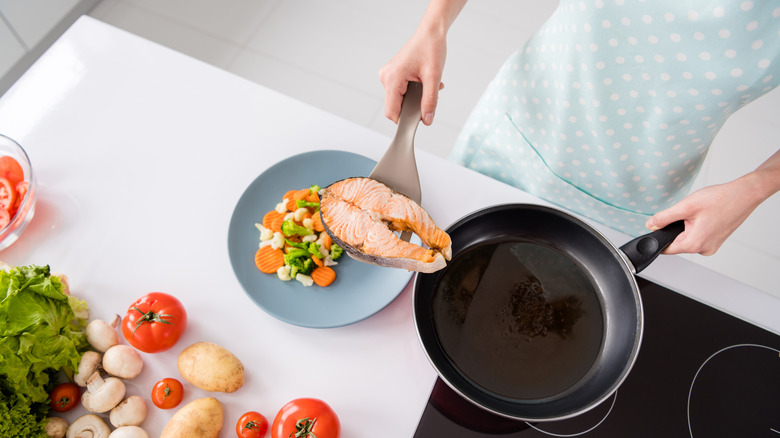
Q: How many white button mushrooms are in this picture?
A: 8